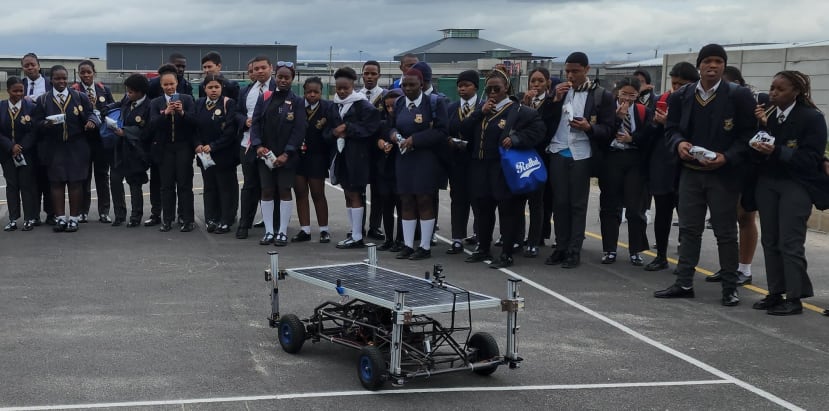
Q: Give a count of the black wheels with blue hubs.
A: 2